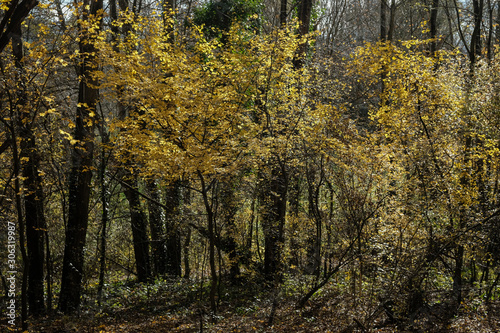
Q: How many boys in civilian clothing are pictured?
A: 0